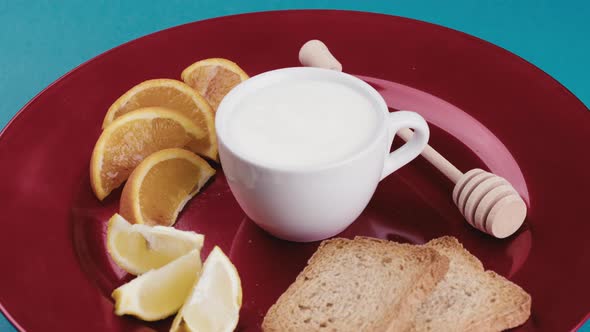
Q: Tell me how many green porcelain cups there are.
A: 0